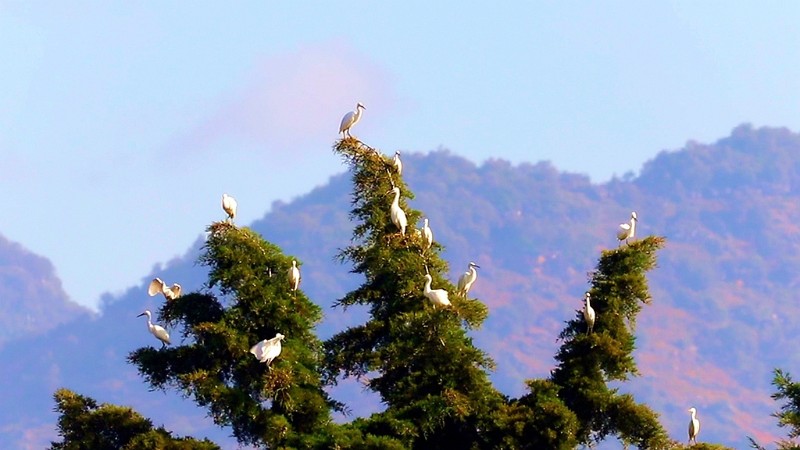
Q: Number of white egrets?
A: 14